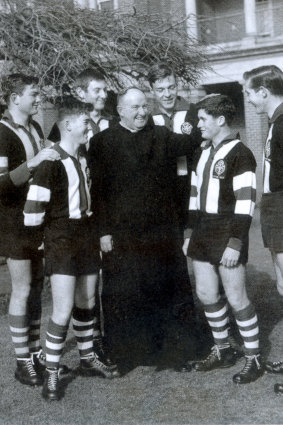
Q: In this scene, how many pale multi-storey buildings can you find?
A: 1